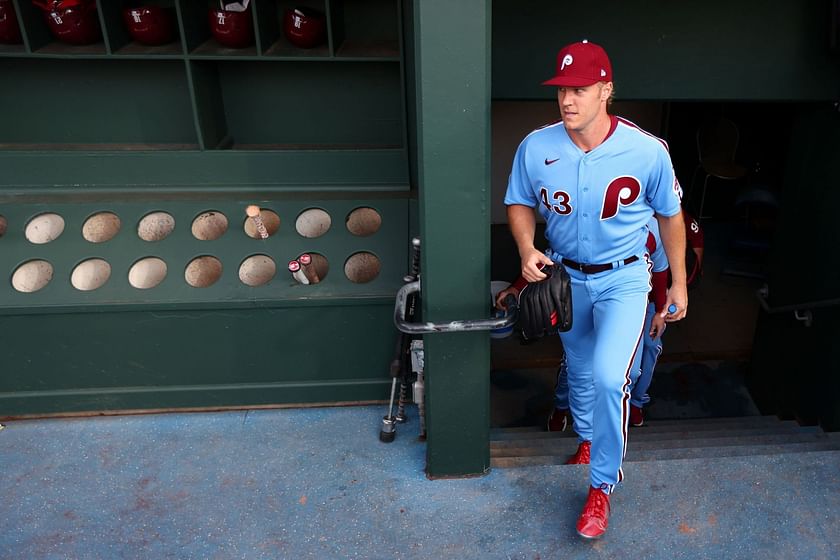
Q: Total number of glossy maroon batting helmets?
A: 5